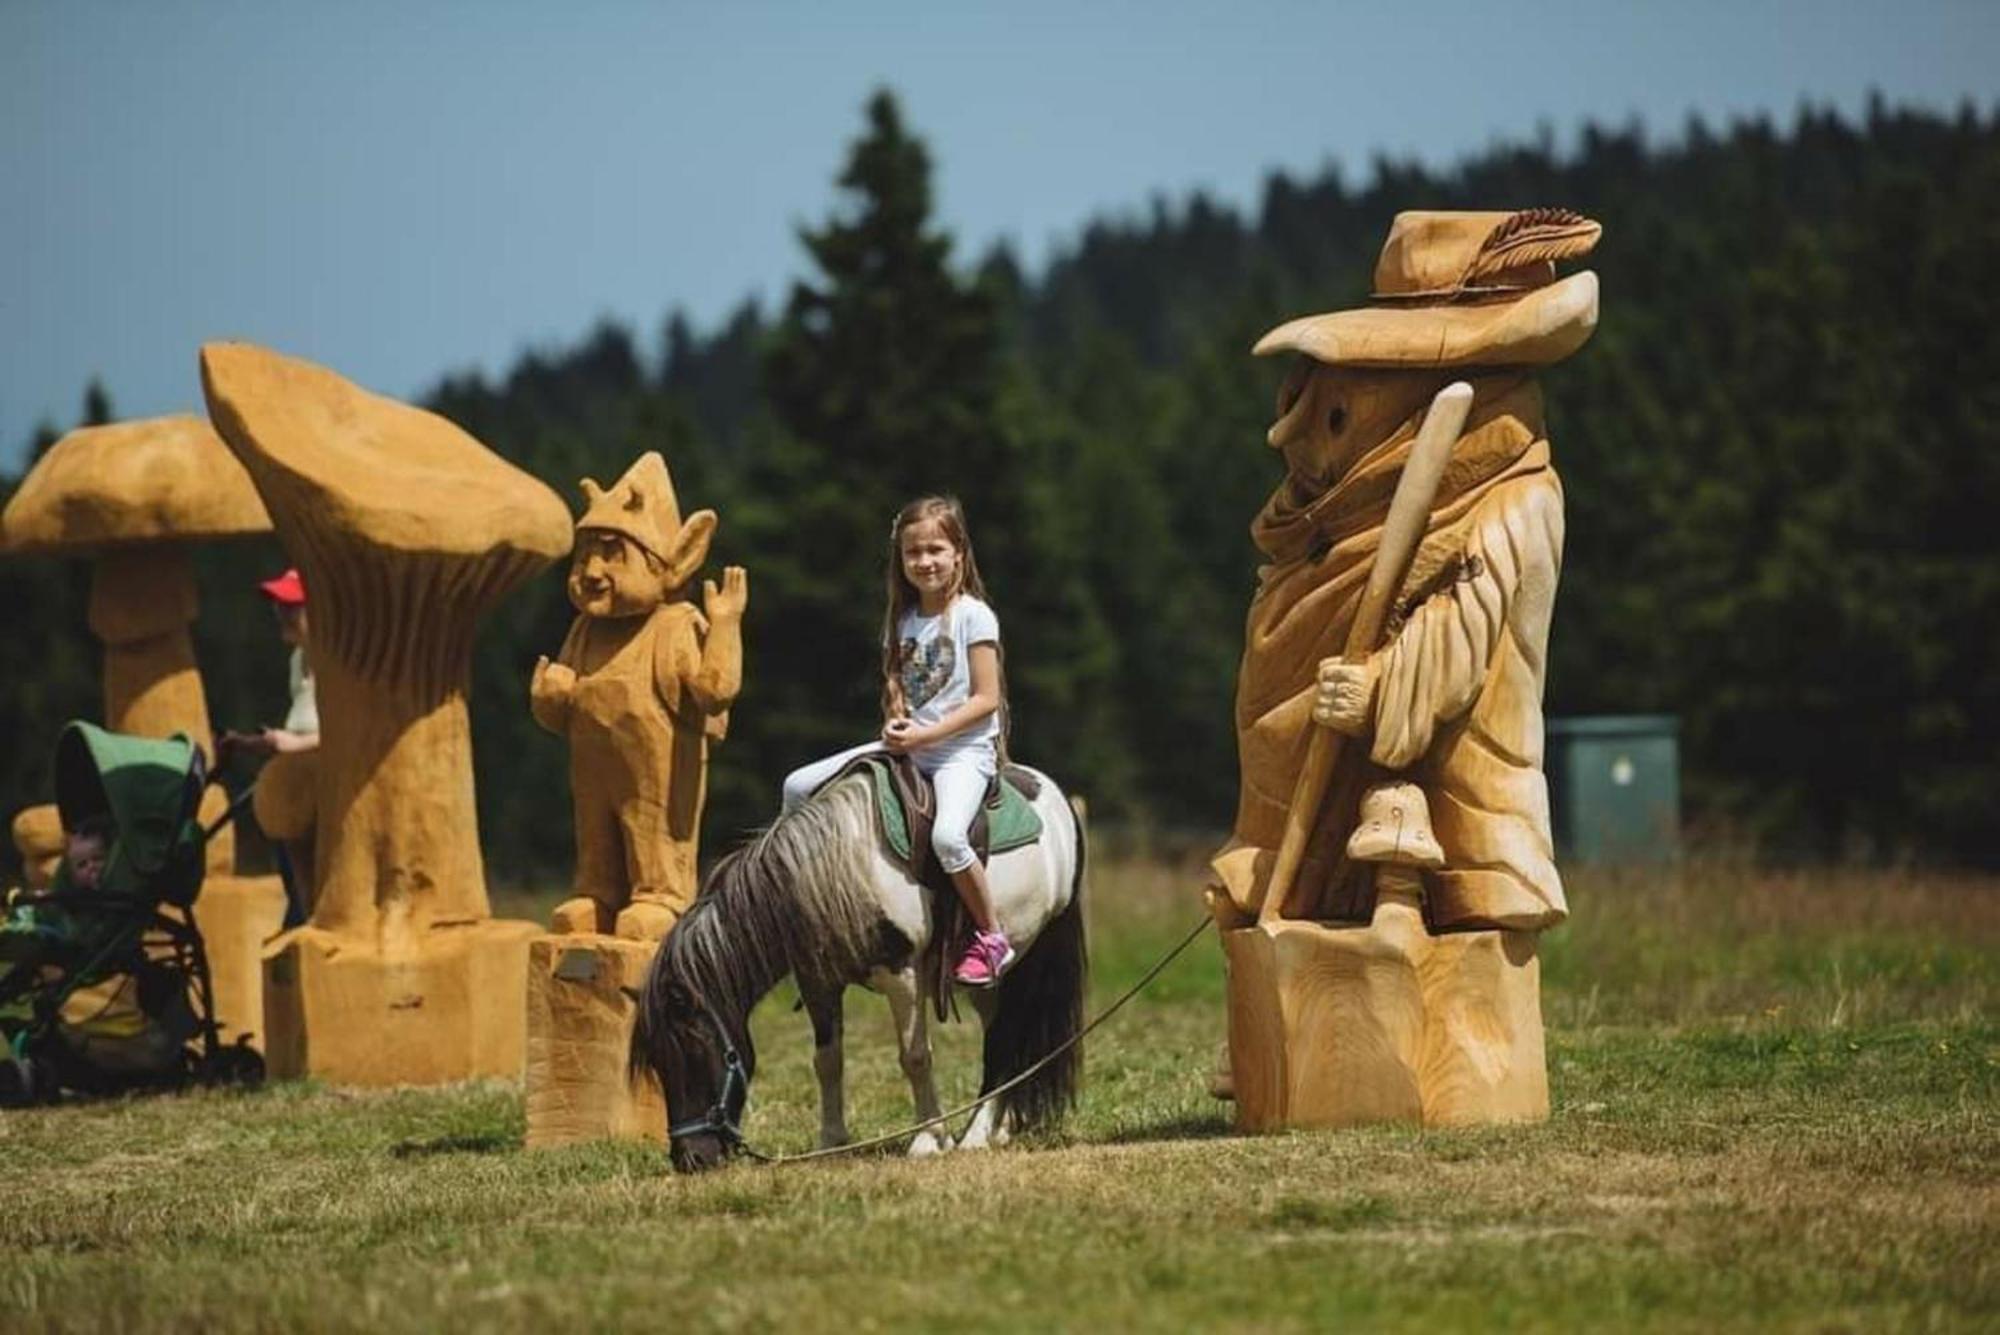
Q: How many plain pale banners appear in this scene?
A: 0